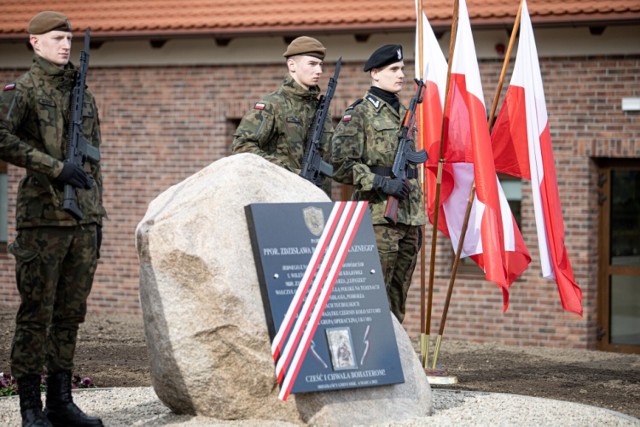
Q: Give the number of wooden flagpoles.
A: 3